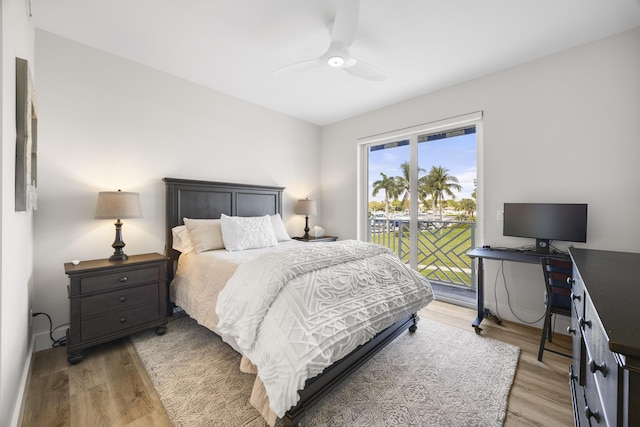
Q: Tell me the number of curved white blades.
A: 3